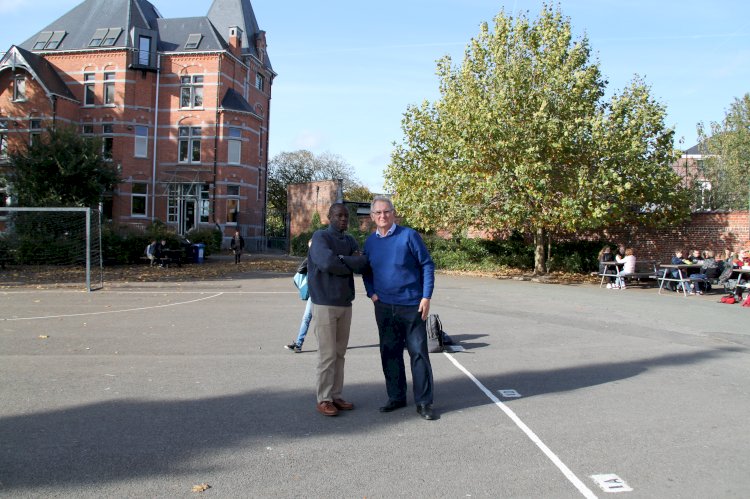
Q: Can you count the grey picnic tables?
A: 3